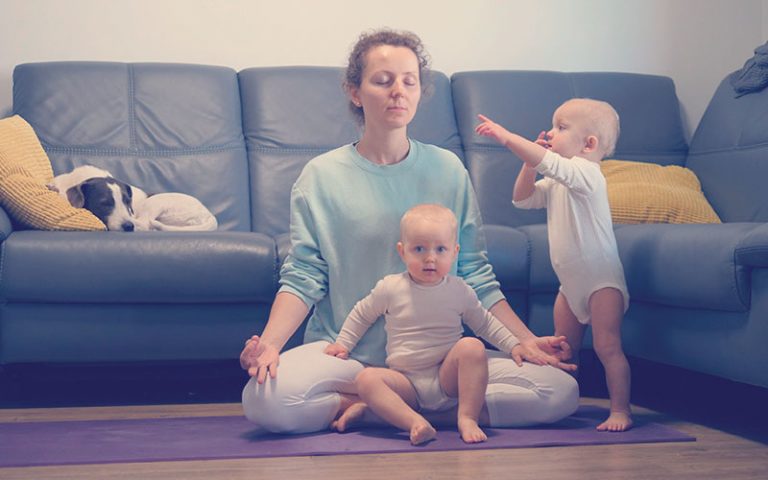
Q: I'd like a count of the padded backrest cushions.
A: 4